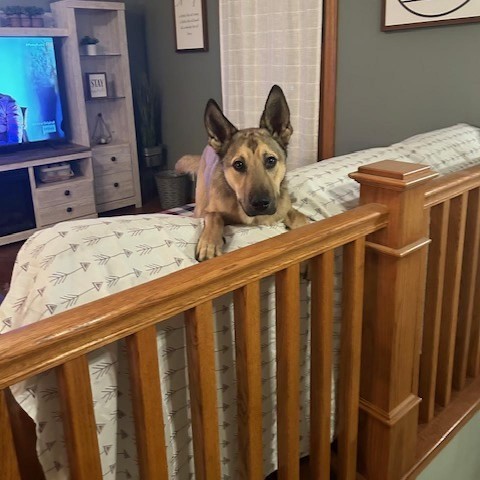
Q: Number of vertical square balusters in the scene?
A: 12